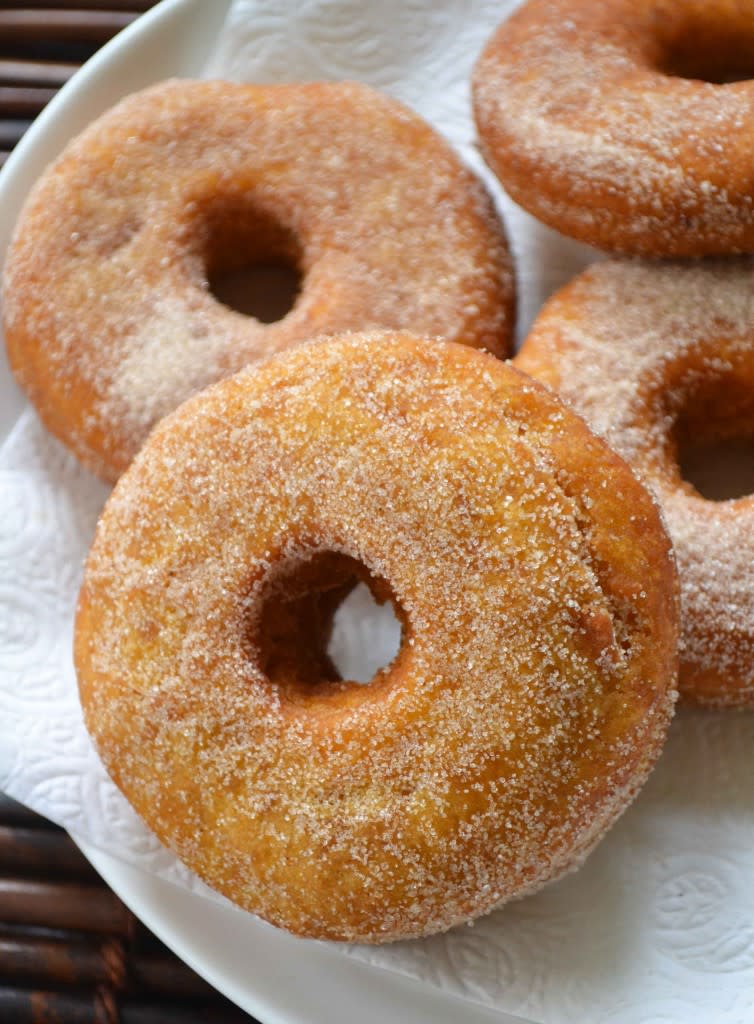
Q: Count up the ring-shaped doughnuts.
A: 4